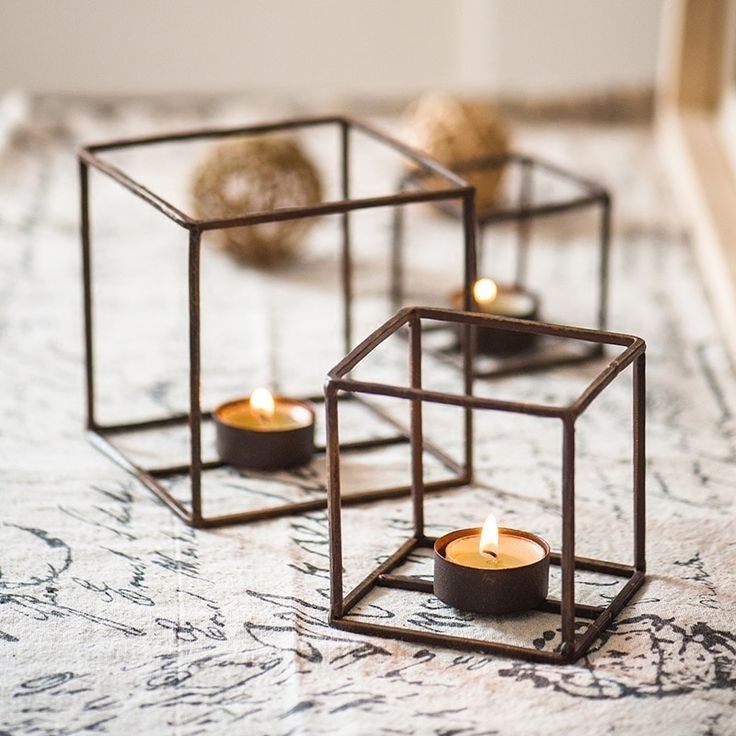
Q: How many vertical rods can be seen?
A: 12